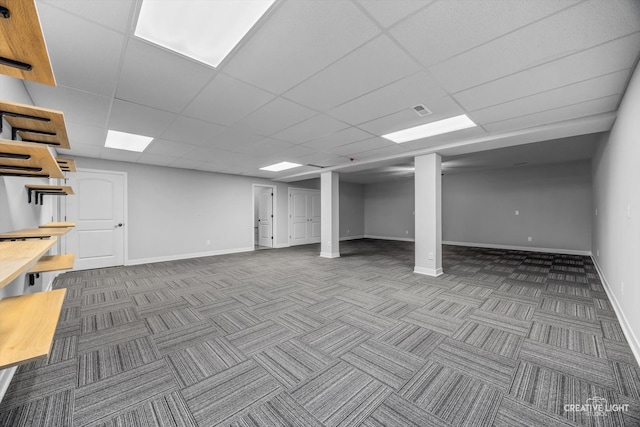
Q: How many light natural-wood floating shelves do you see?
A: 10